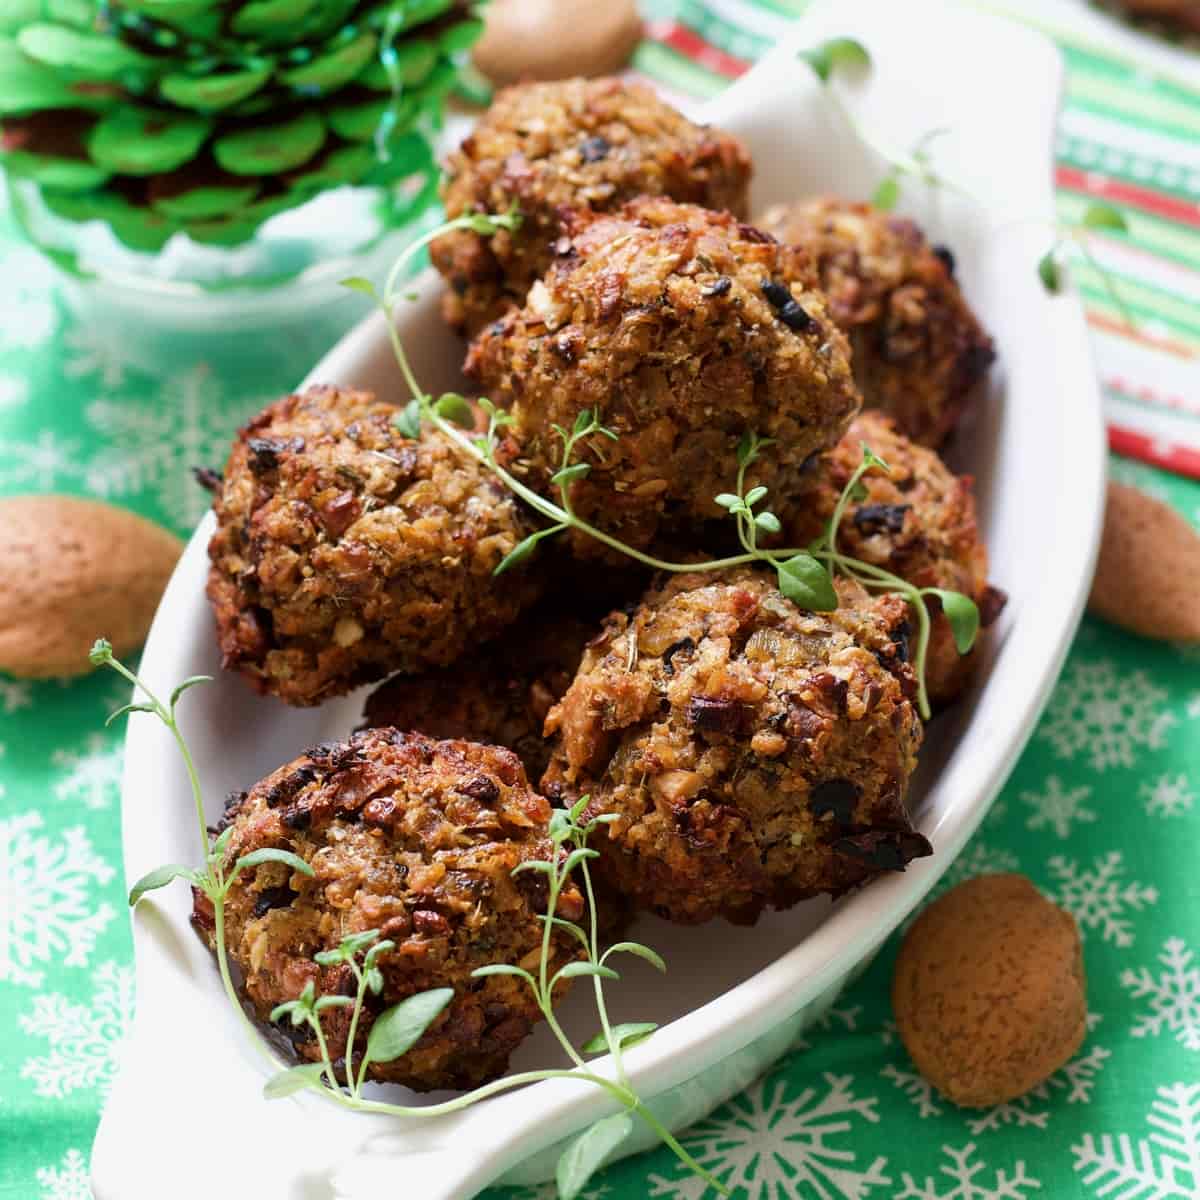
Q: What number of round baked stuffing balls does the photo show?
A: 8